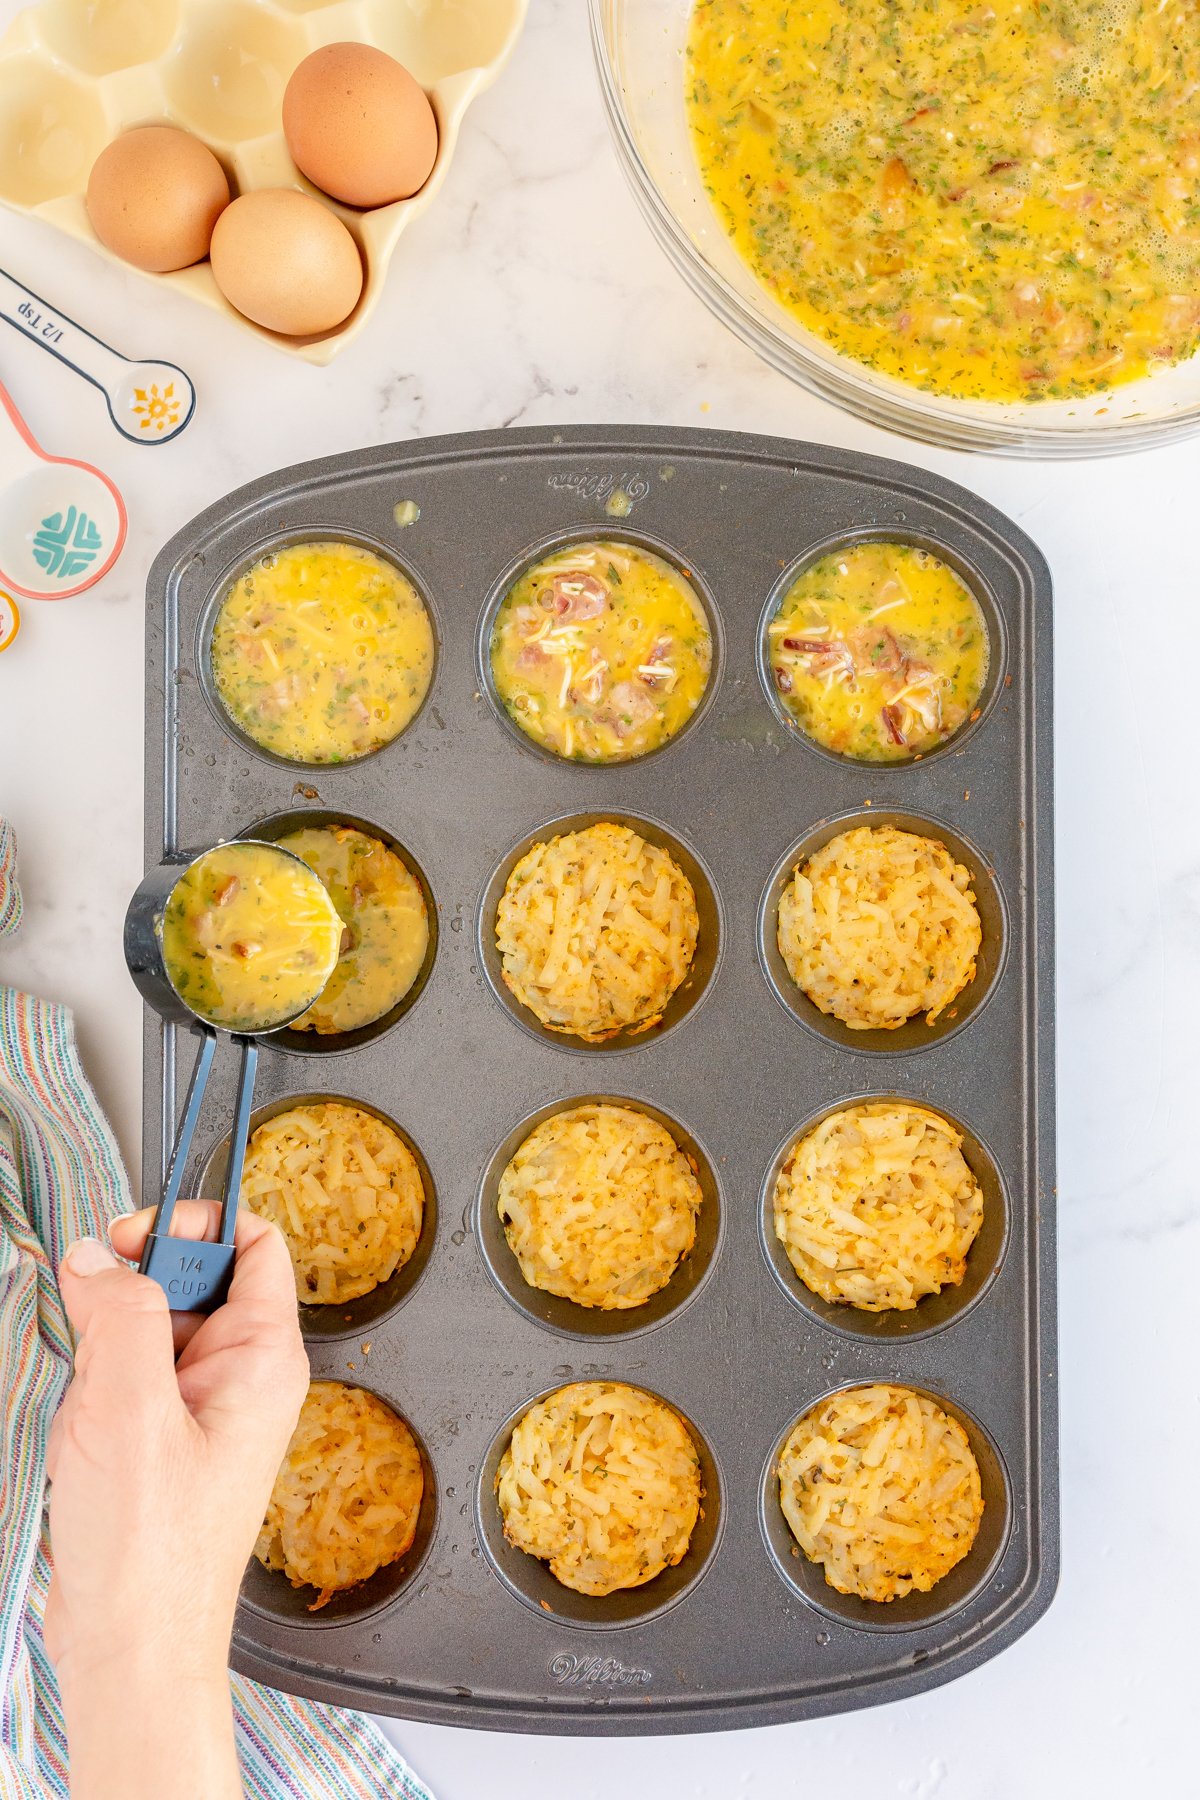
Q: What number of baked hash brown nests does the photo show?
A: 8